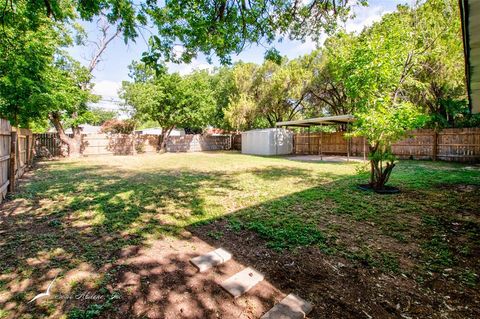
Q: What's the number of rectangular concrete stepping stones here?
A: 3